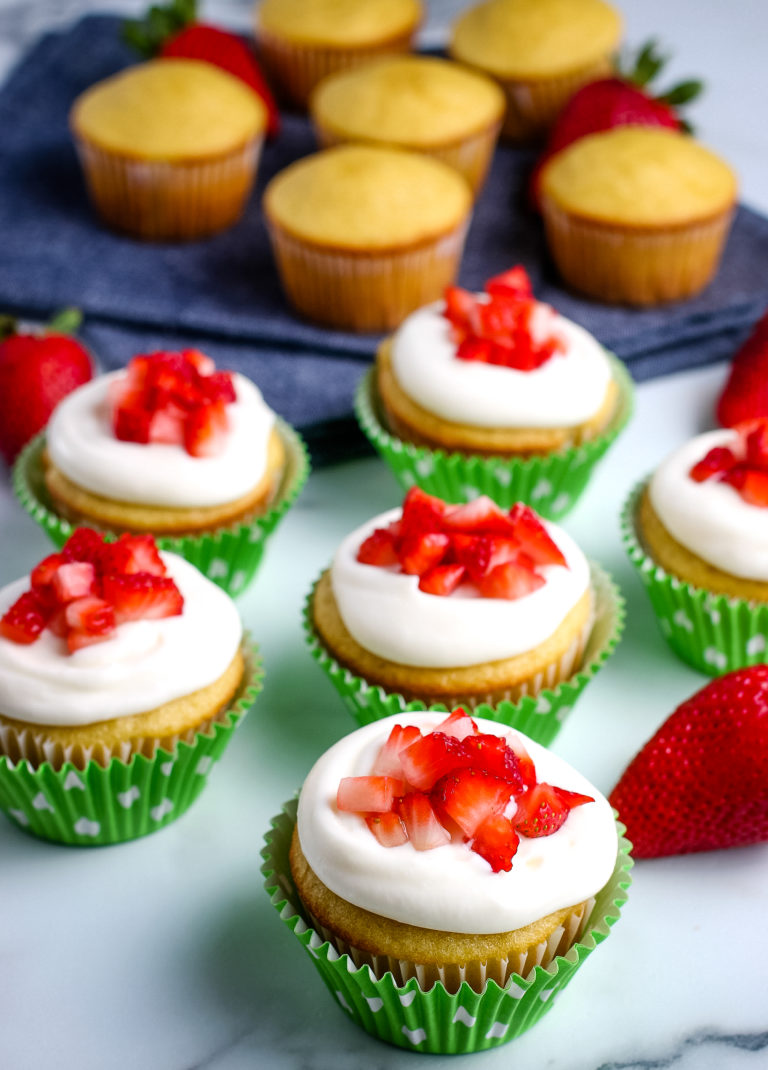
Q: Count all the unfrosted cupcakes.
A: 6